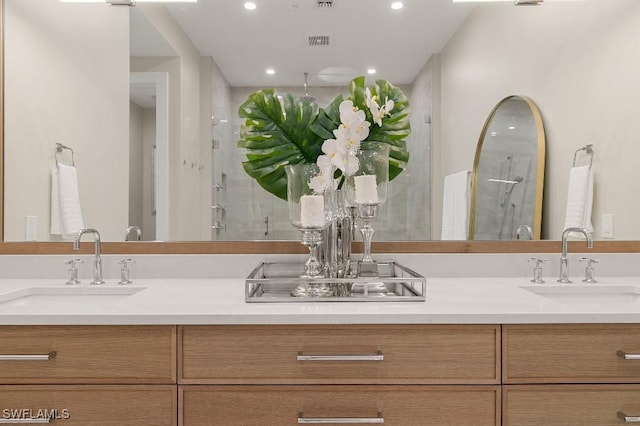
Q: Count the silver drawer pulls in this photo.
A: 6